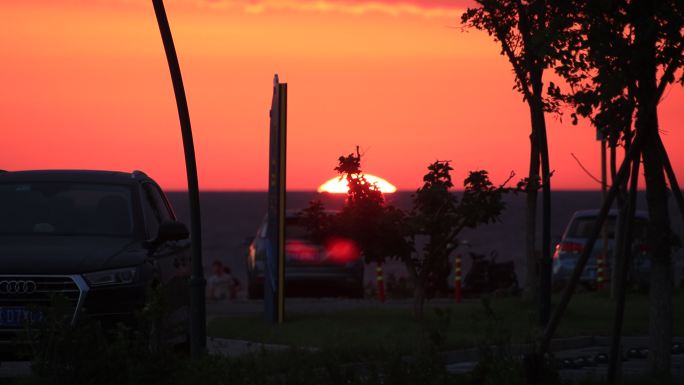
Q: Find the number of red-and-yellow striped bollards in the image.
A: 3